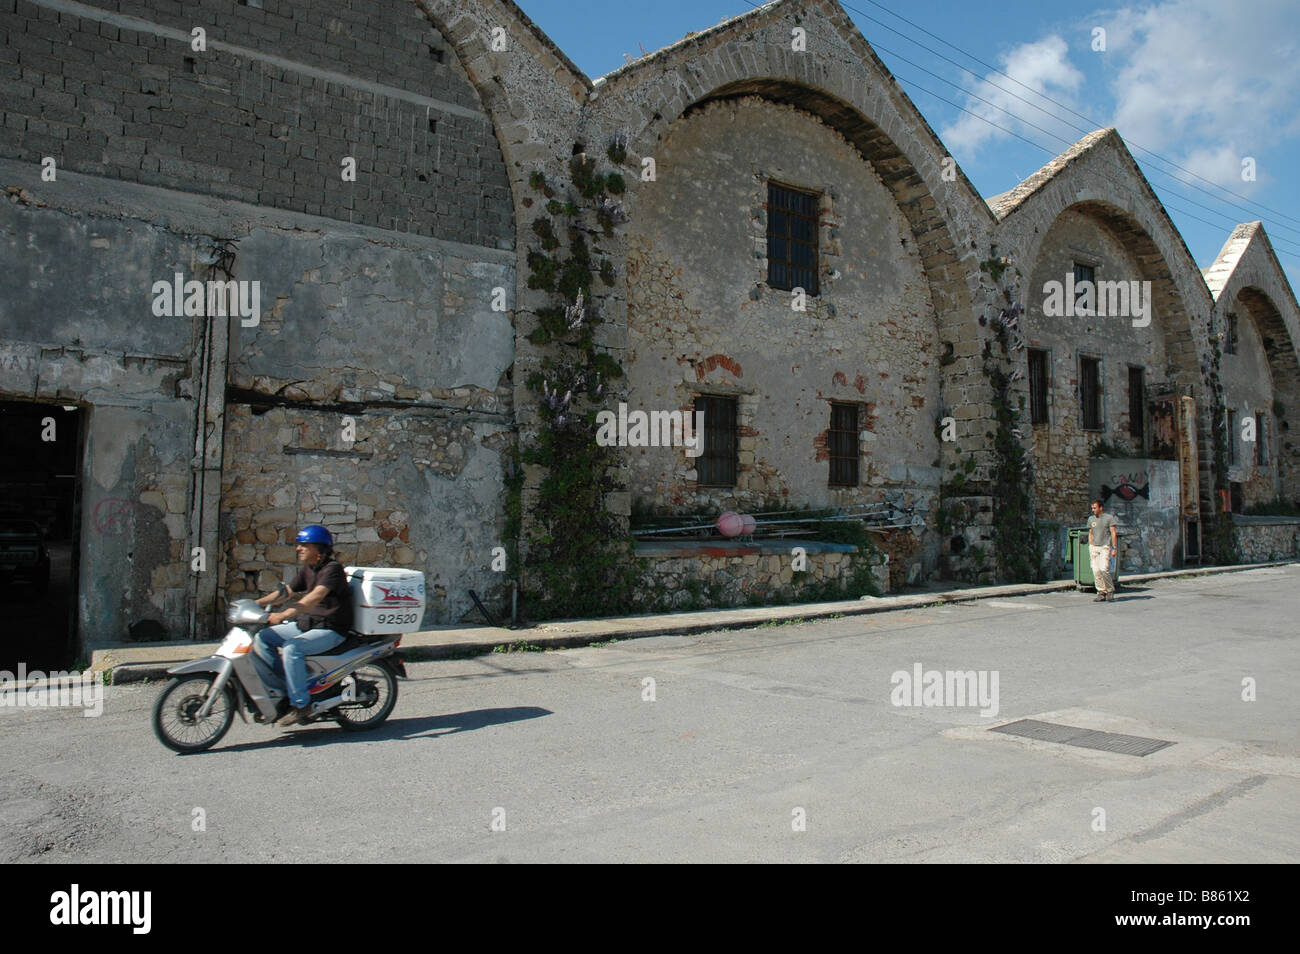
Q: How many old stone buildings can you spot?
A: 4